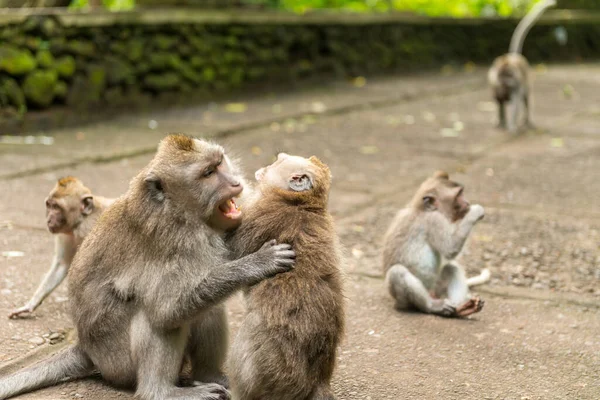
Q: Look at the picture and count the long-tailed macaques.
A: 5